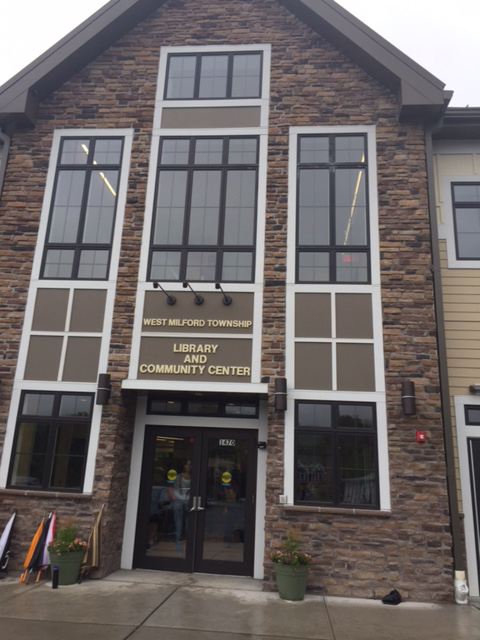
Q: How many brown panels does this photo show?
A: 11